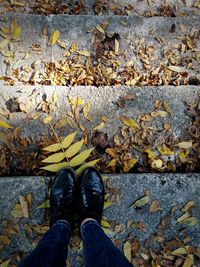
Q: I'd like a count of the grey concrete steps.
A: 4